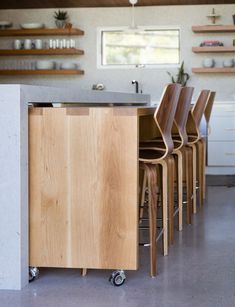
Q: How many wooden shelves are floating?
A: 6